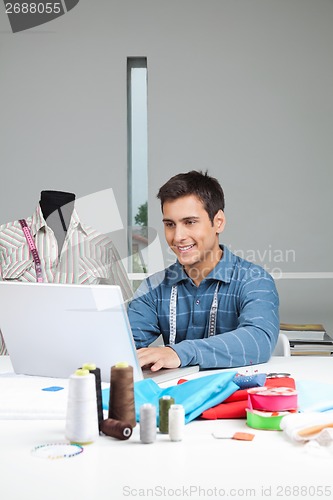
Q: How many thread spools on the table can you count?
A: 7